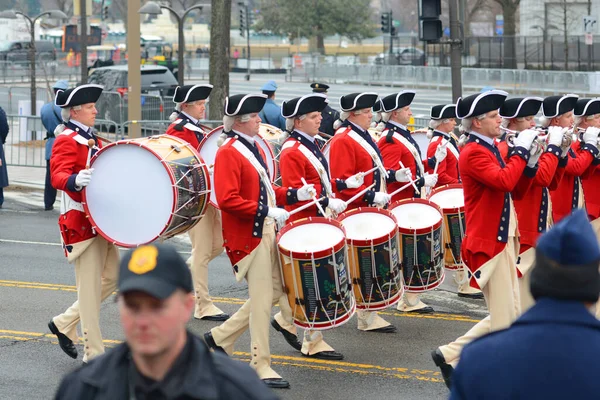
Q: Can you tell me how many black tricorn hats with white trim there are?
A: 11